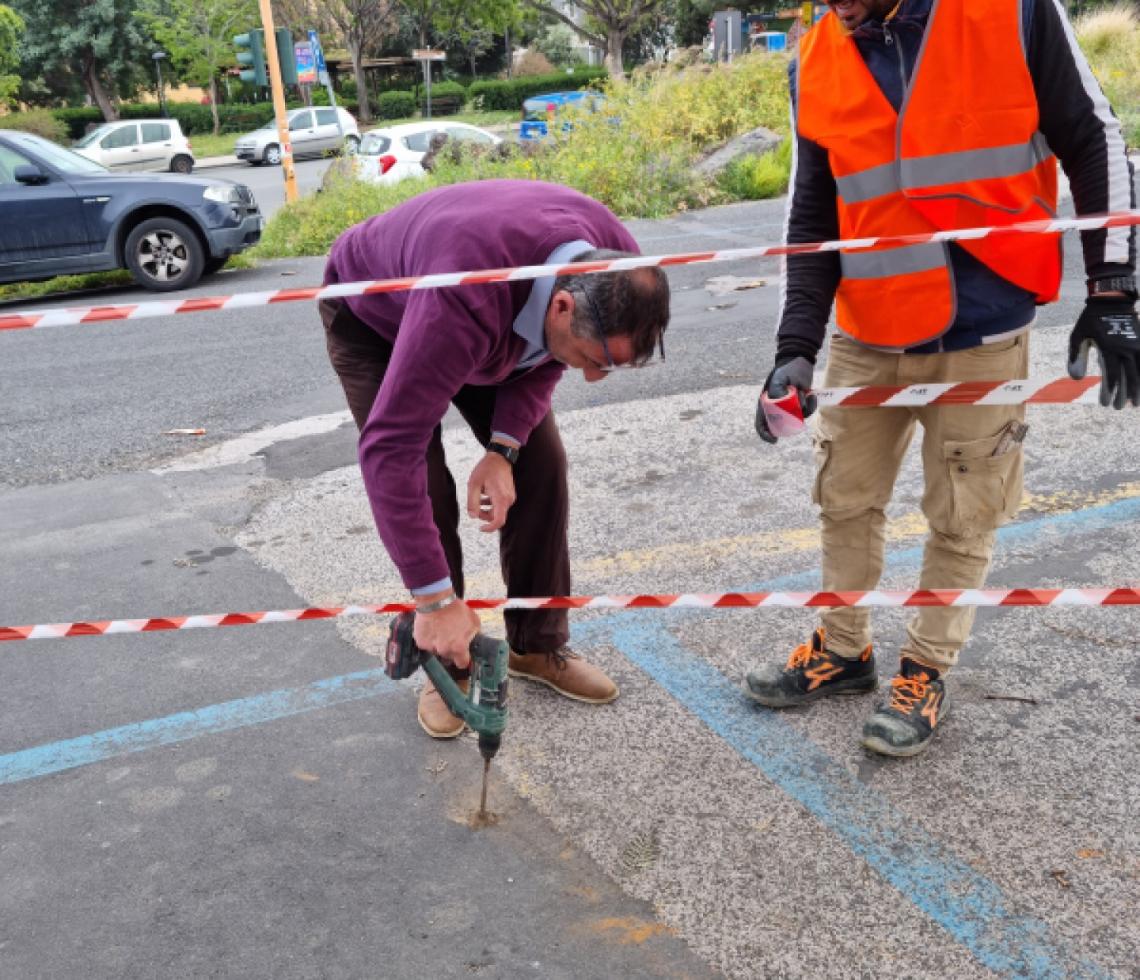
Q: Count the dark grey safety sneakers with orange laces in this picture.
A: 2